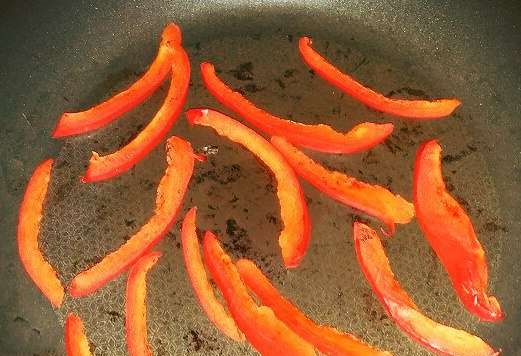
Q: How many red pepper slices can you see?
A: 15